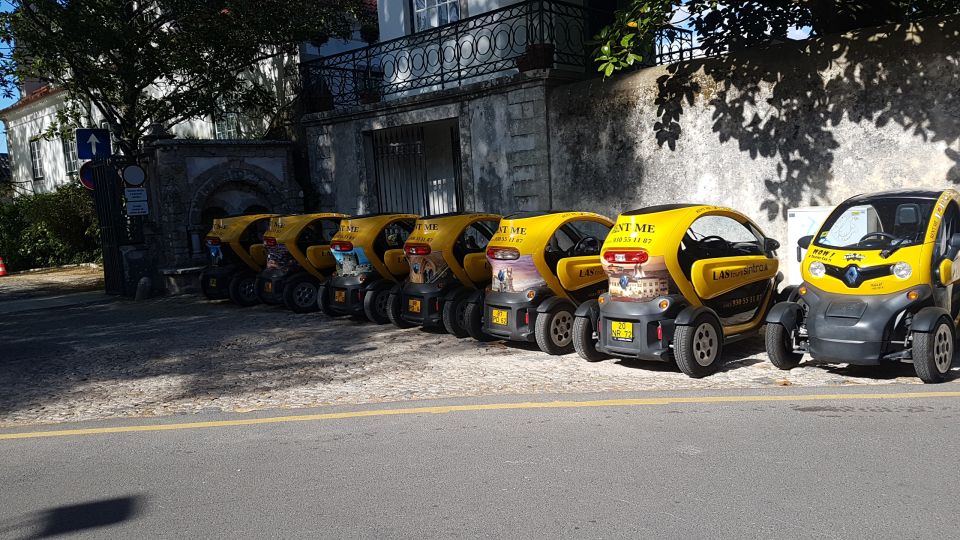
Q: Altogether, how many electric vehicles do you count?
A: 7